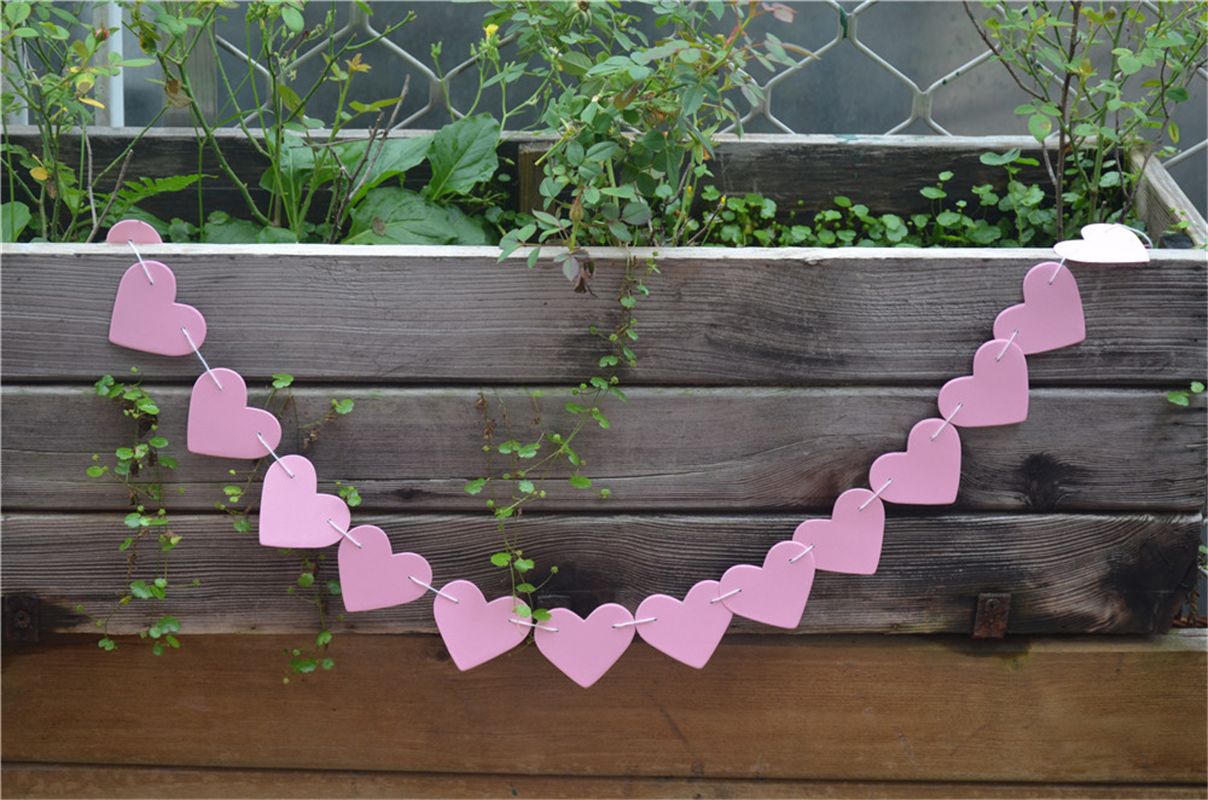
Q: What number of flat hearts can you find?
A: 14